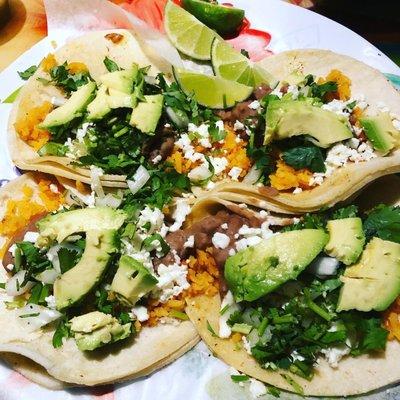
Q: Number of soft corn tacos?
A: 4